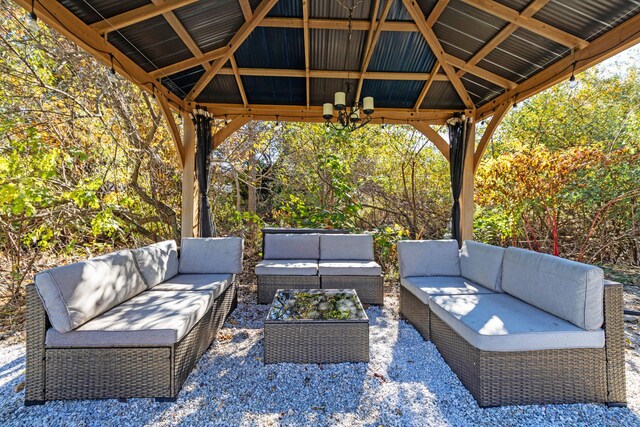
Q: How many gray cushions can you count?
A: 14